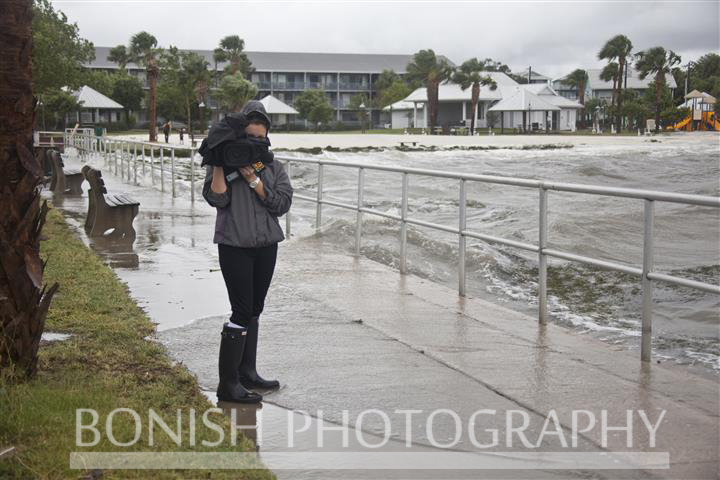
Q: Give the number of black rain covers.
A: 1